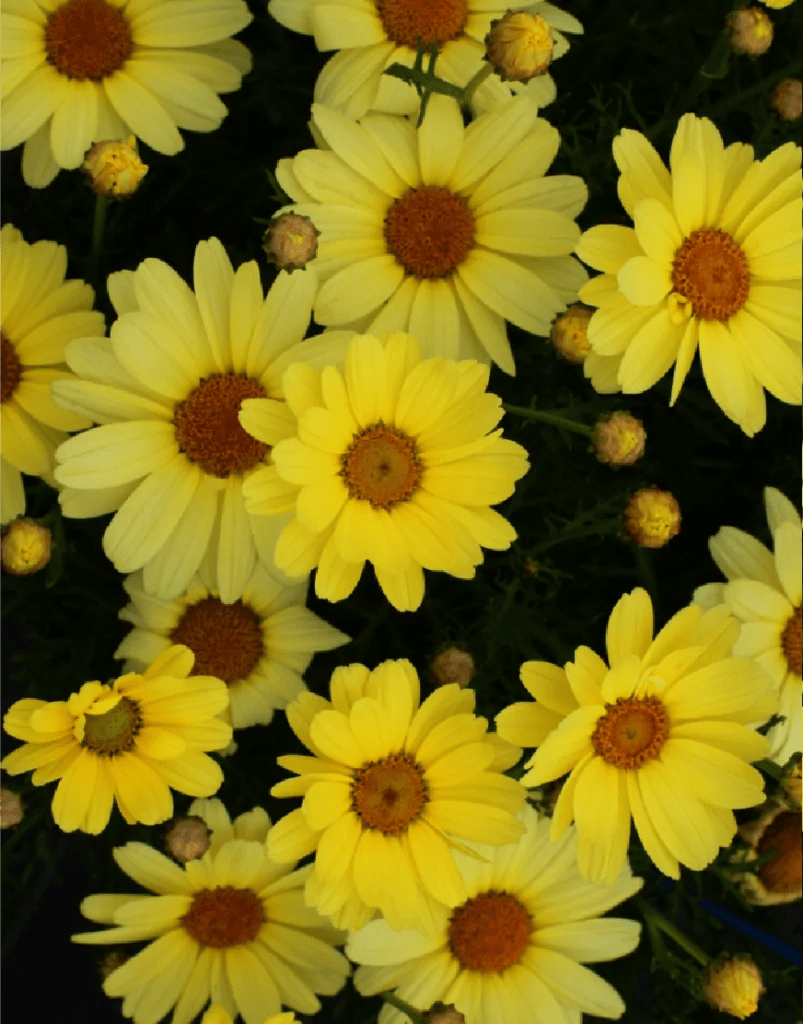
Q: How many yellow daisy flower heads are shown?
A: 14